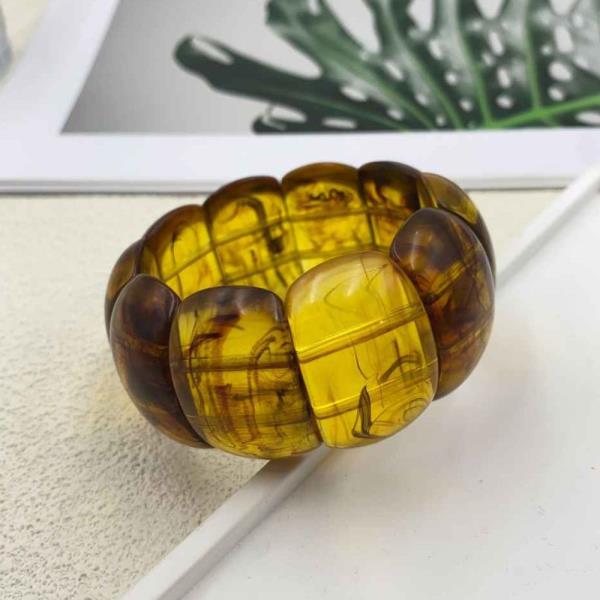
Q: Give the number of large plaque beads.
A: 10